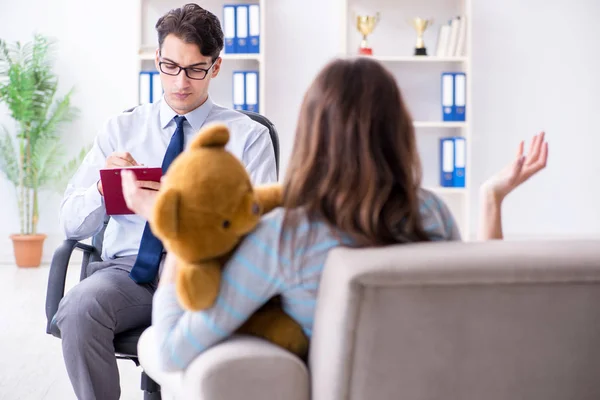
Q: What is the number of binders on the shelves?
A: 11